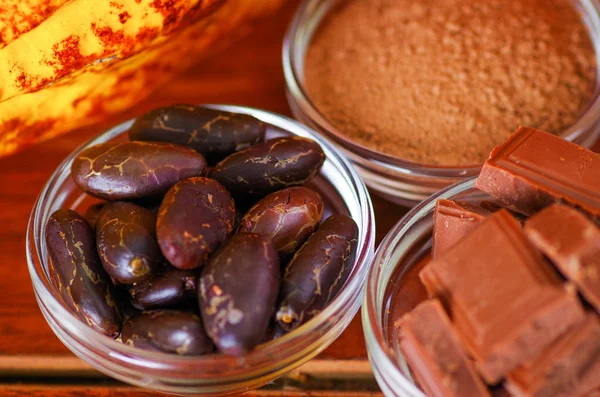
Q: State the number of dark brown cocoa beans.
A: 11